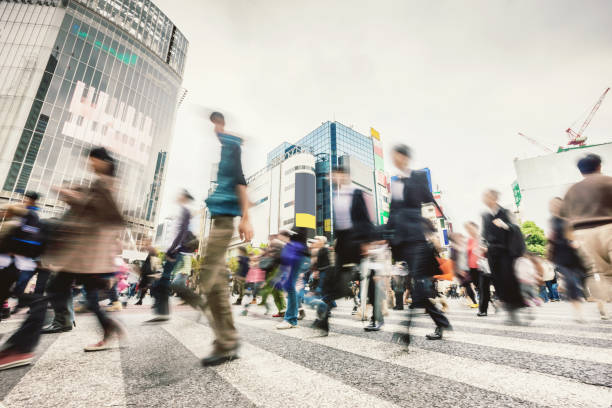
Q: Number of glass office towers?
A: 2